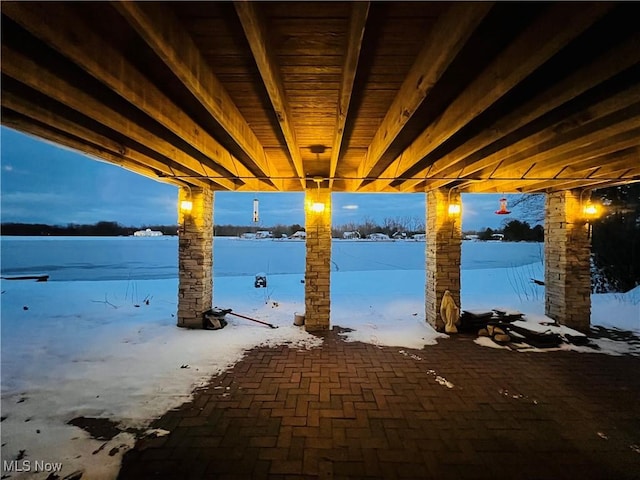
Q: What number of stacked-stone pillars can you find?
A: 4